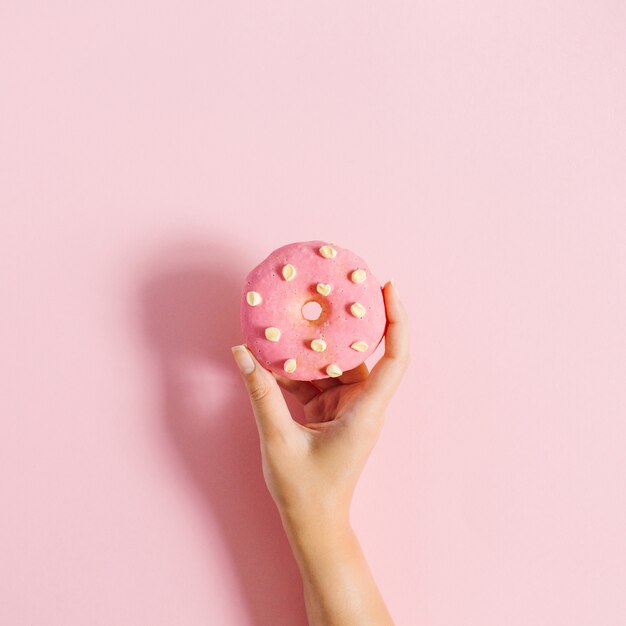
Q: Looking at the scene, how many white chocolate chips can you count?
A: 11